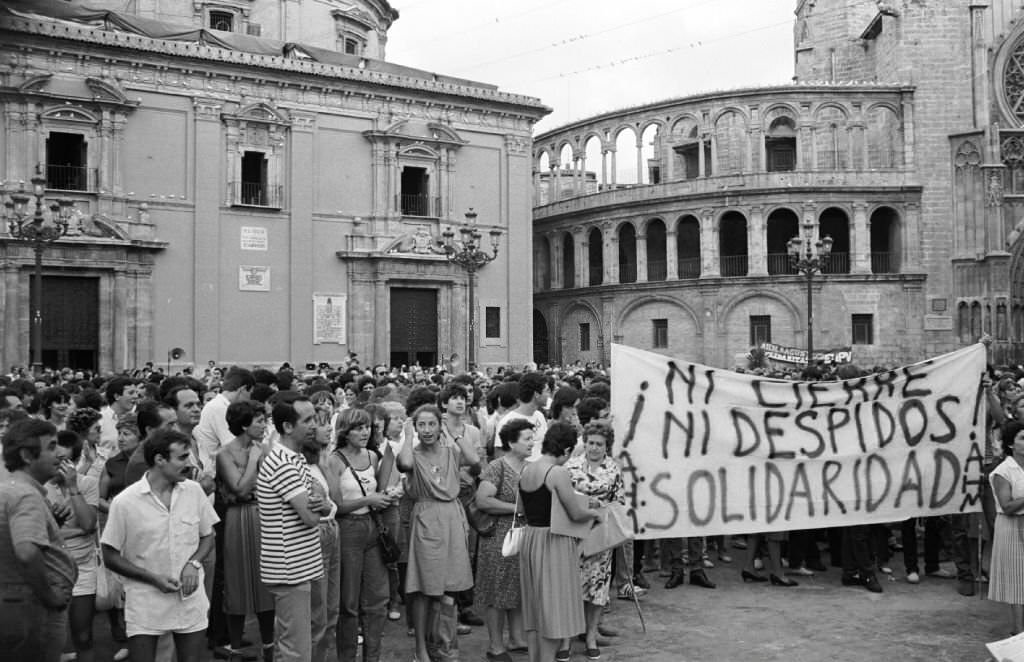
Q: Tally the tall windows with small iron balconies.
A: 3